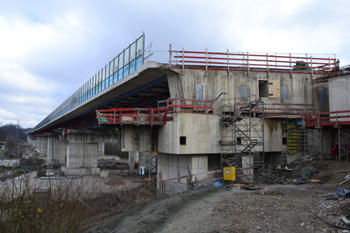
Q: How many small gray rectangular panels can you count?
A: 4